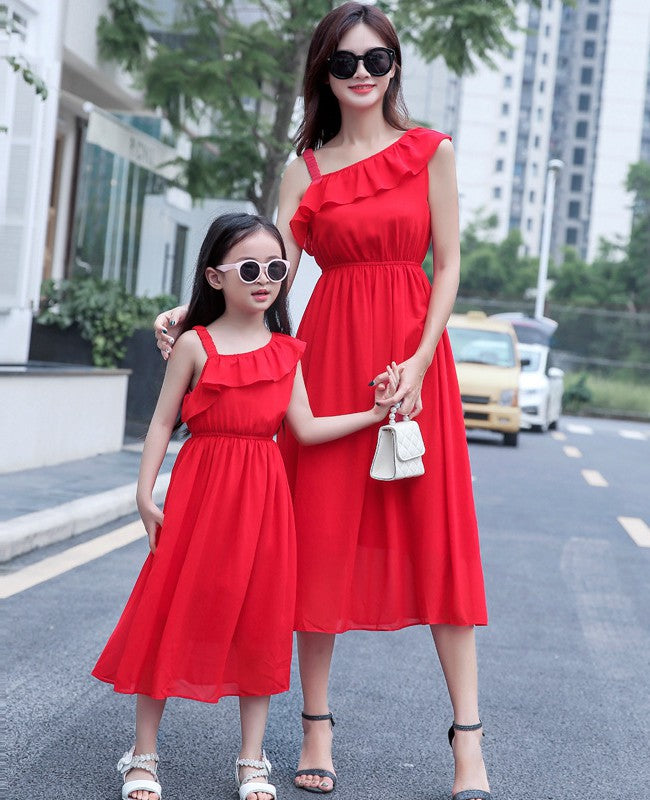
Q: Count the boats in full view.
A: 0